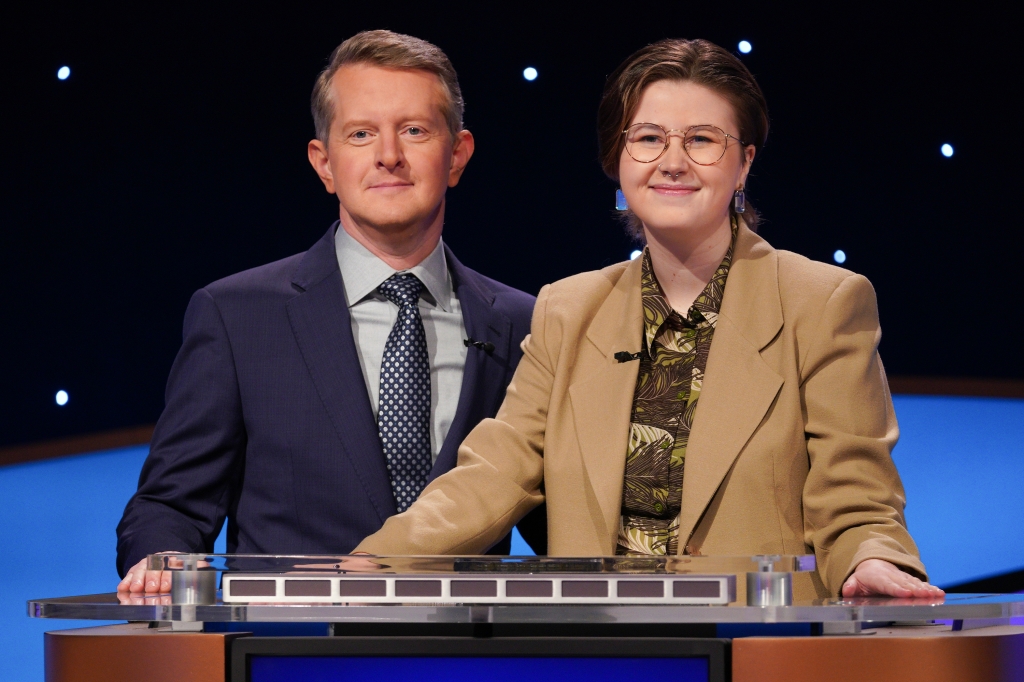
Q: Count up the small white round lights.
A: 7